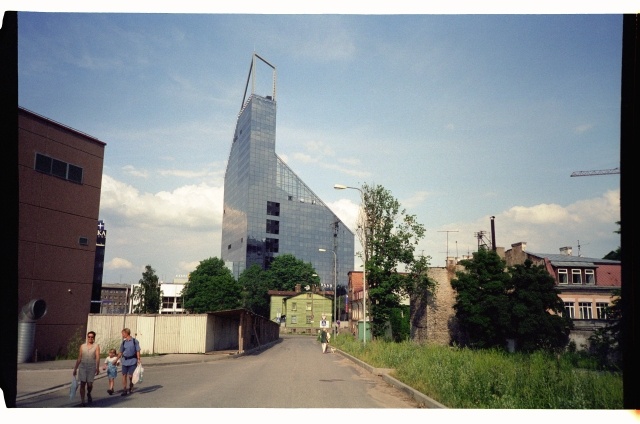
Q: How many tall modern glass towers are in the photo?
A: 1